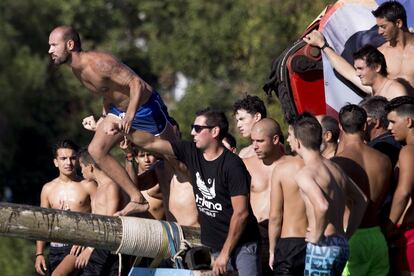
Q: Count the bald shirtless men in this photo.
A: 2